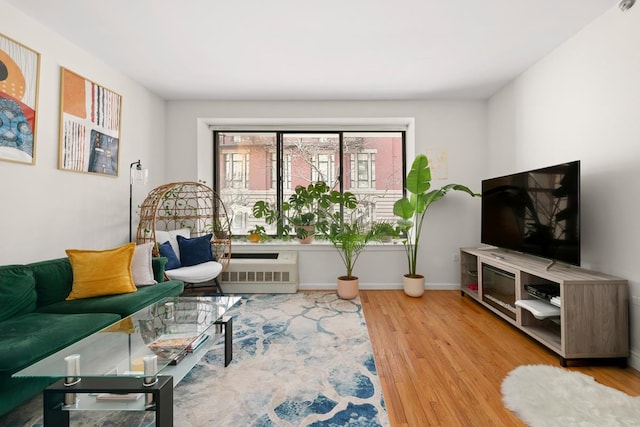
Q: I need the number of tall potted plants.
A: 2